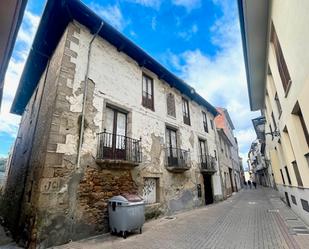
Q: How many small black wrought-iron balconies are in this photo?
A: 3